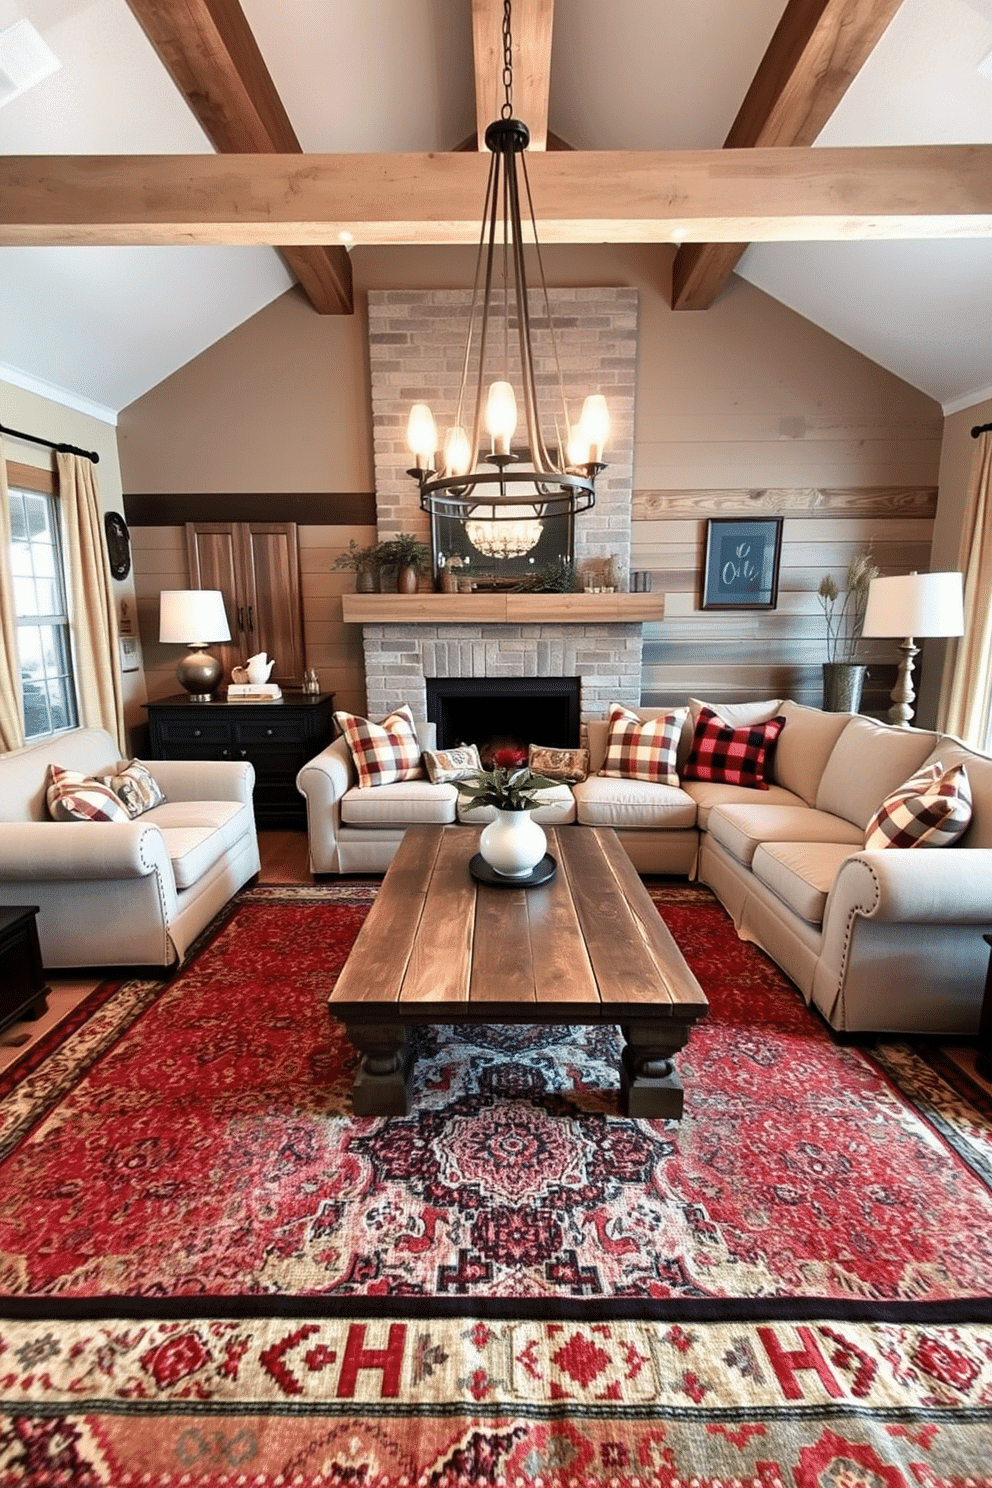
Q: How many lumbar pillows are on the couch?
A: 2